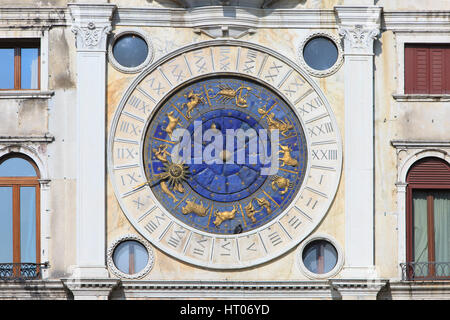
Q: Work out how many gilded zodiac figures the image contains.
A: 12